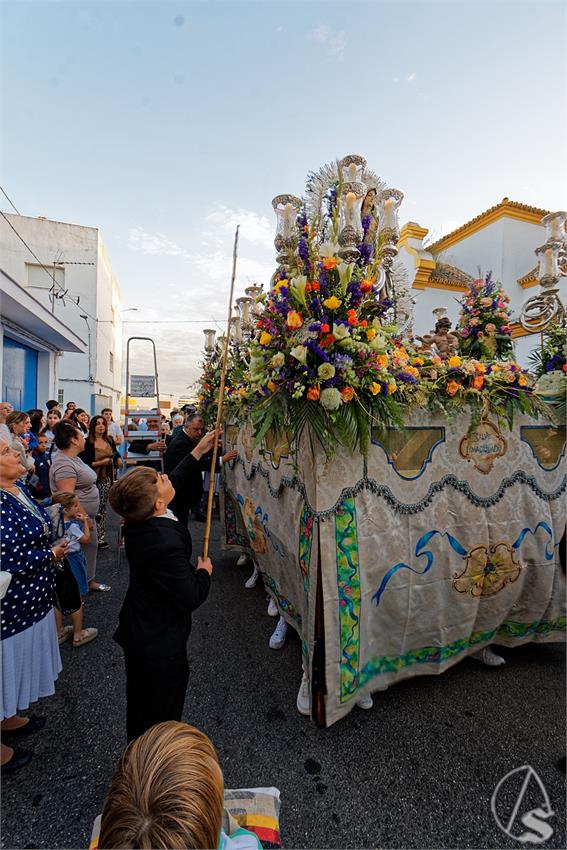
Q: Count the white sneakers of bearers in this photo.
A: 7